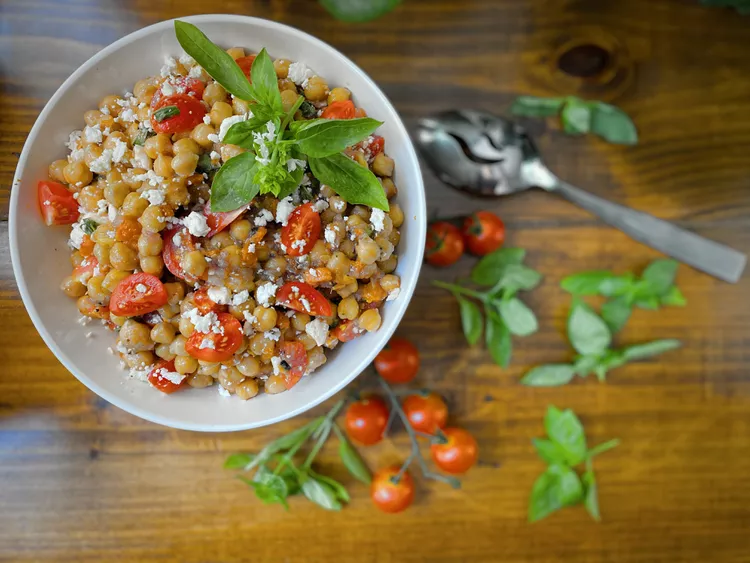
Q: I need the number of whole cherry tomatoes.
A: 7